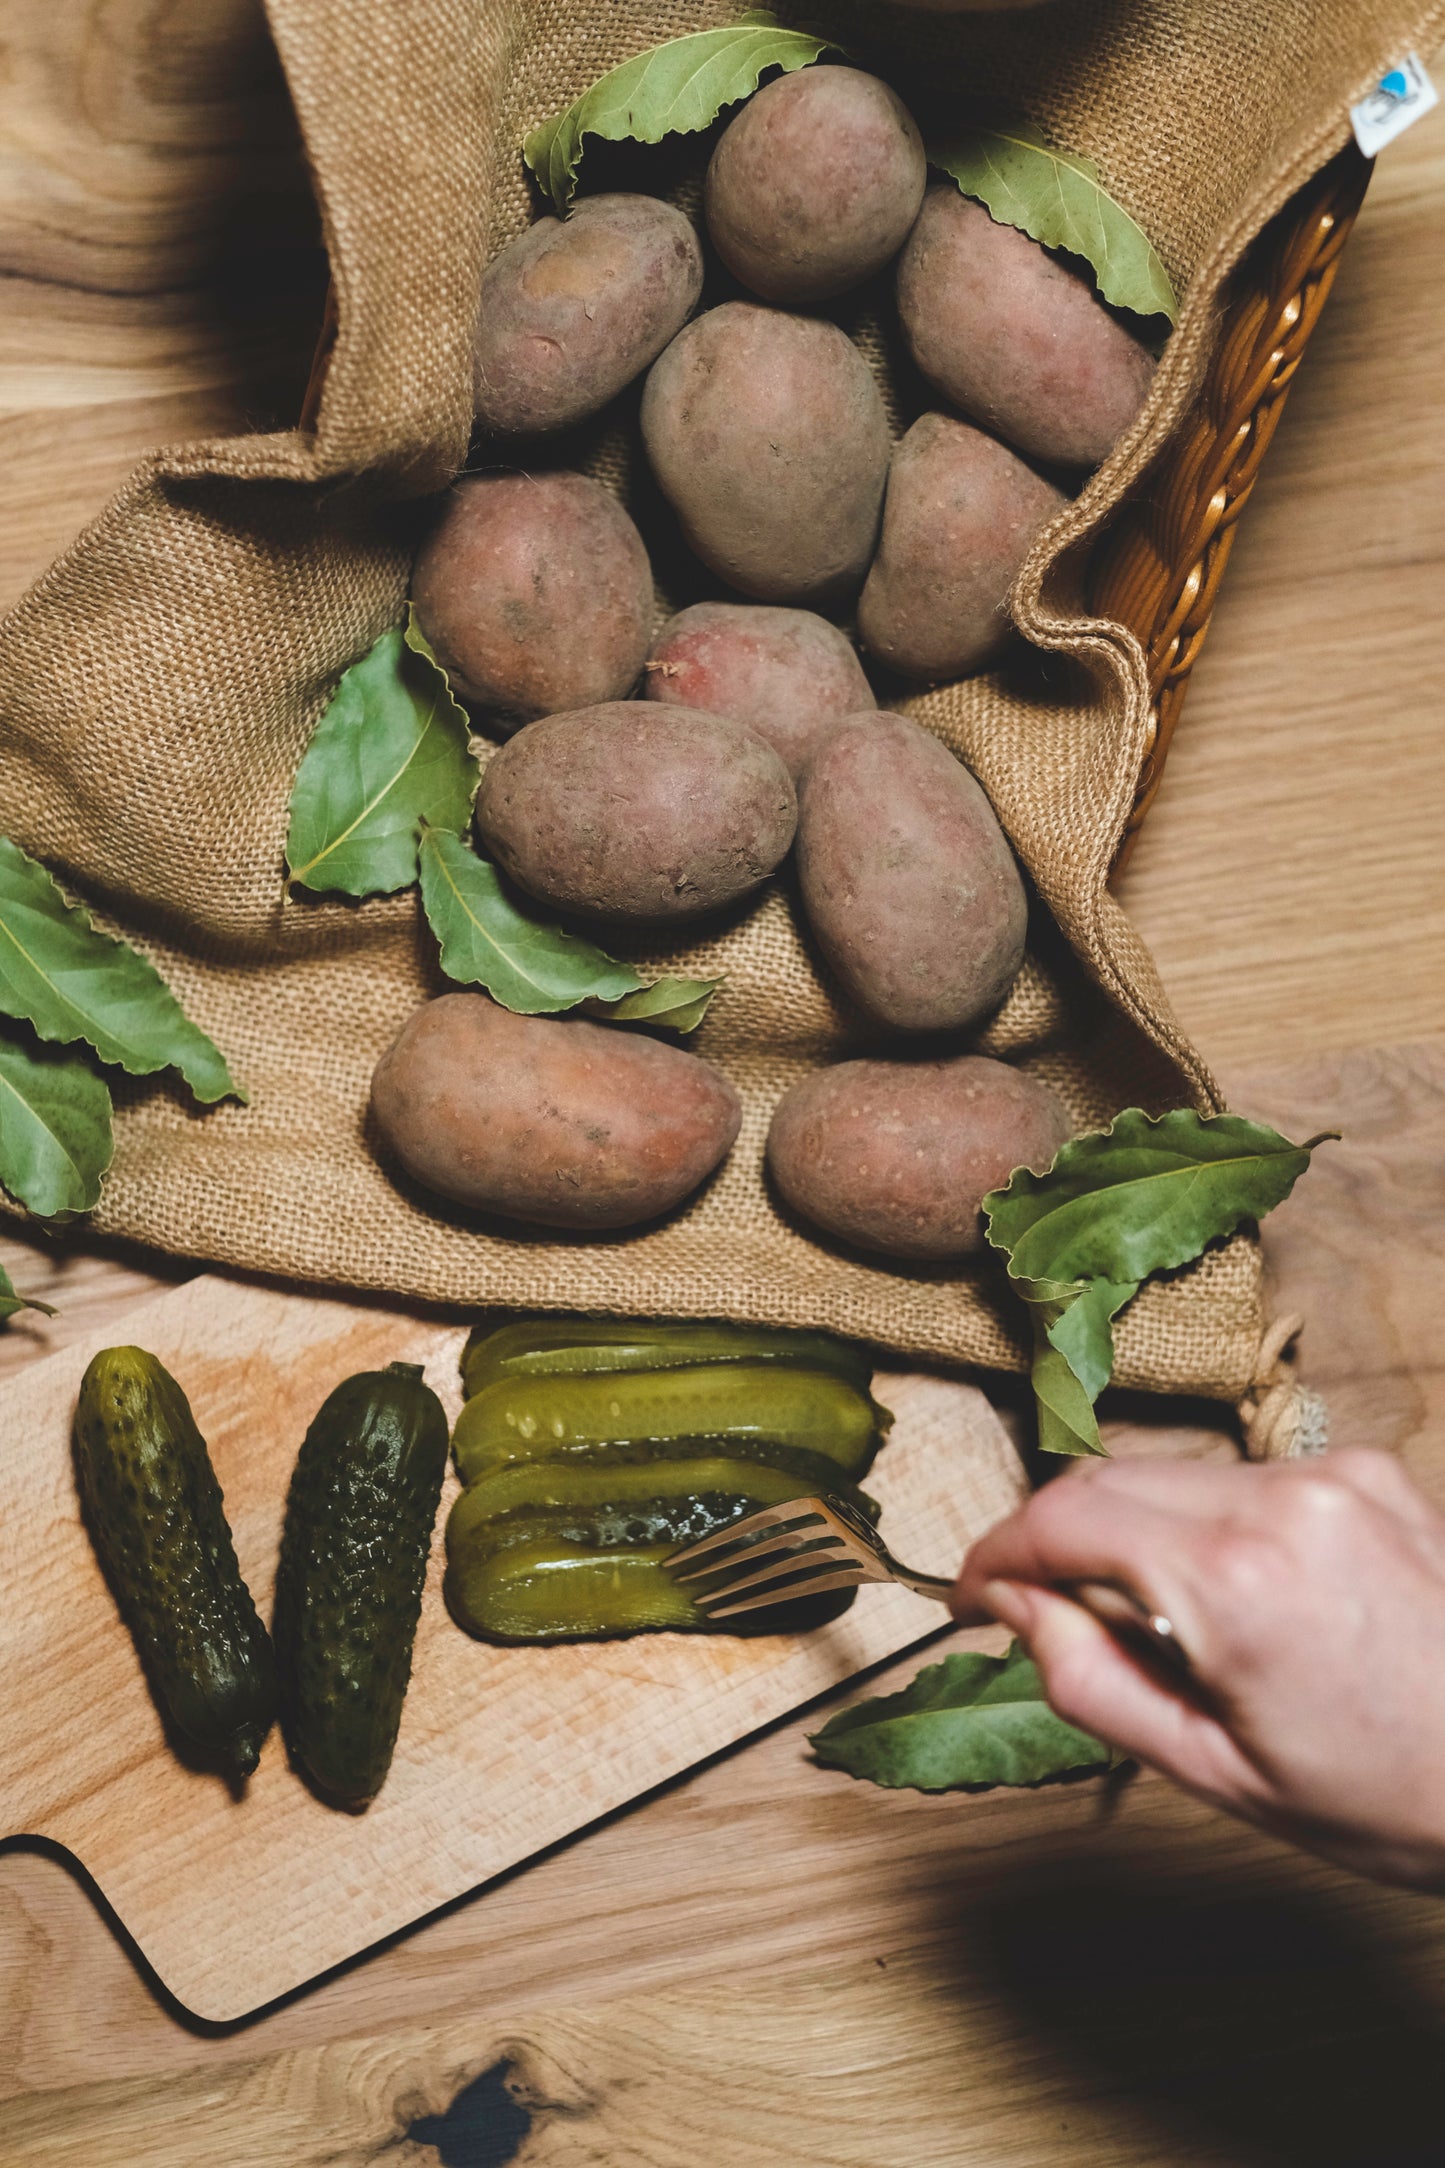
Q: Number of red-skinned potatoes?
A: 11